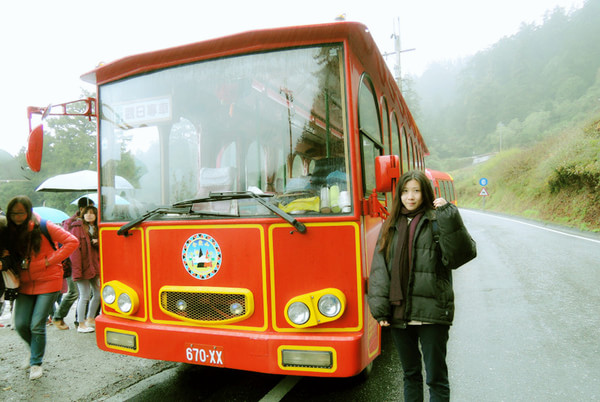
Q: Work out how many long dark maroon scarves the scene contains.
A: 1